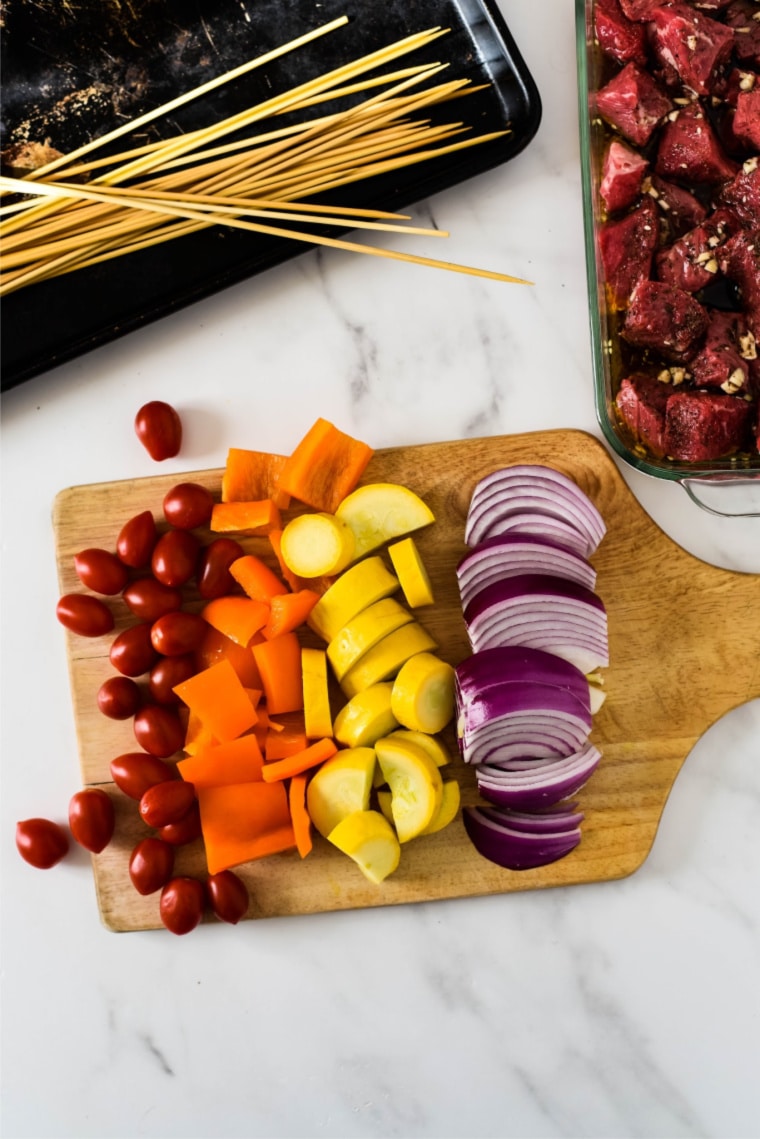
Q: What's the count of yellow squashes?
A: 14